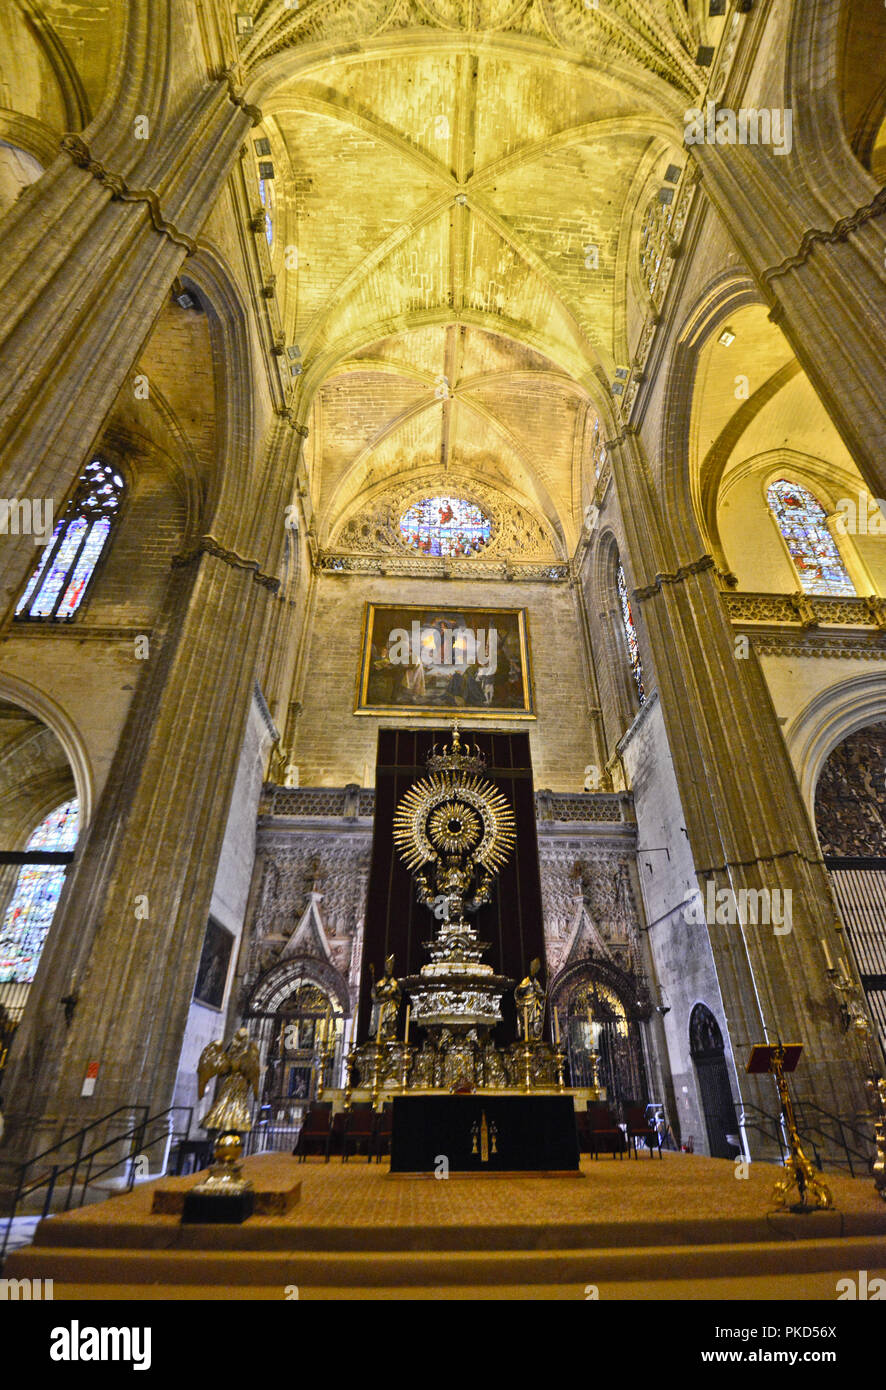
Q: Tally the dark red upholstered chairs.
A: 5